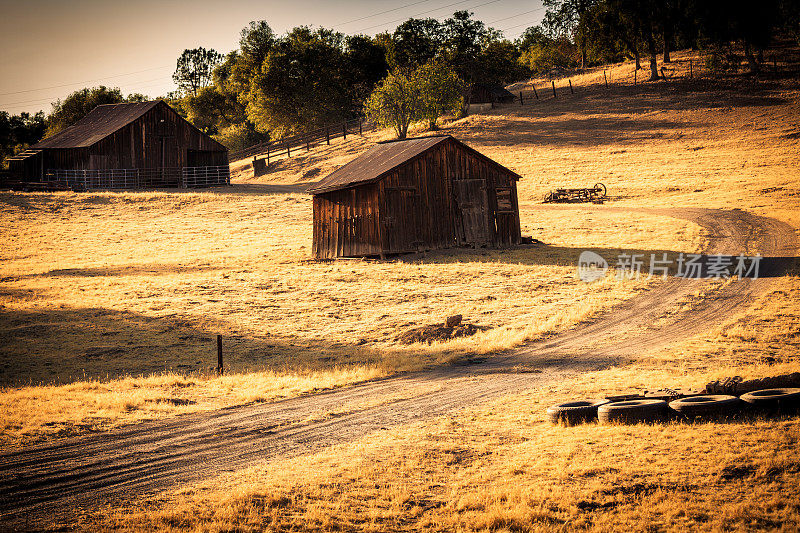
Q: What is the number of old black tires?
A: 4